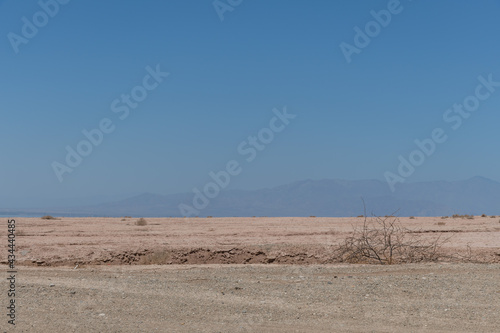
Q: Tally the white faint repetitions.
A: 6